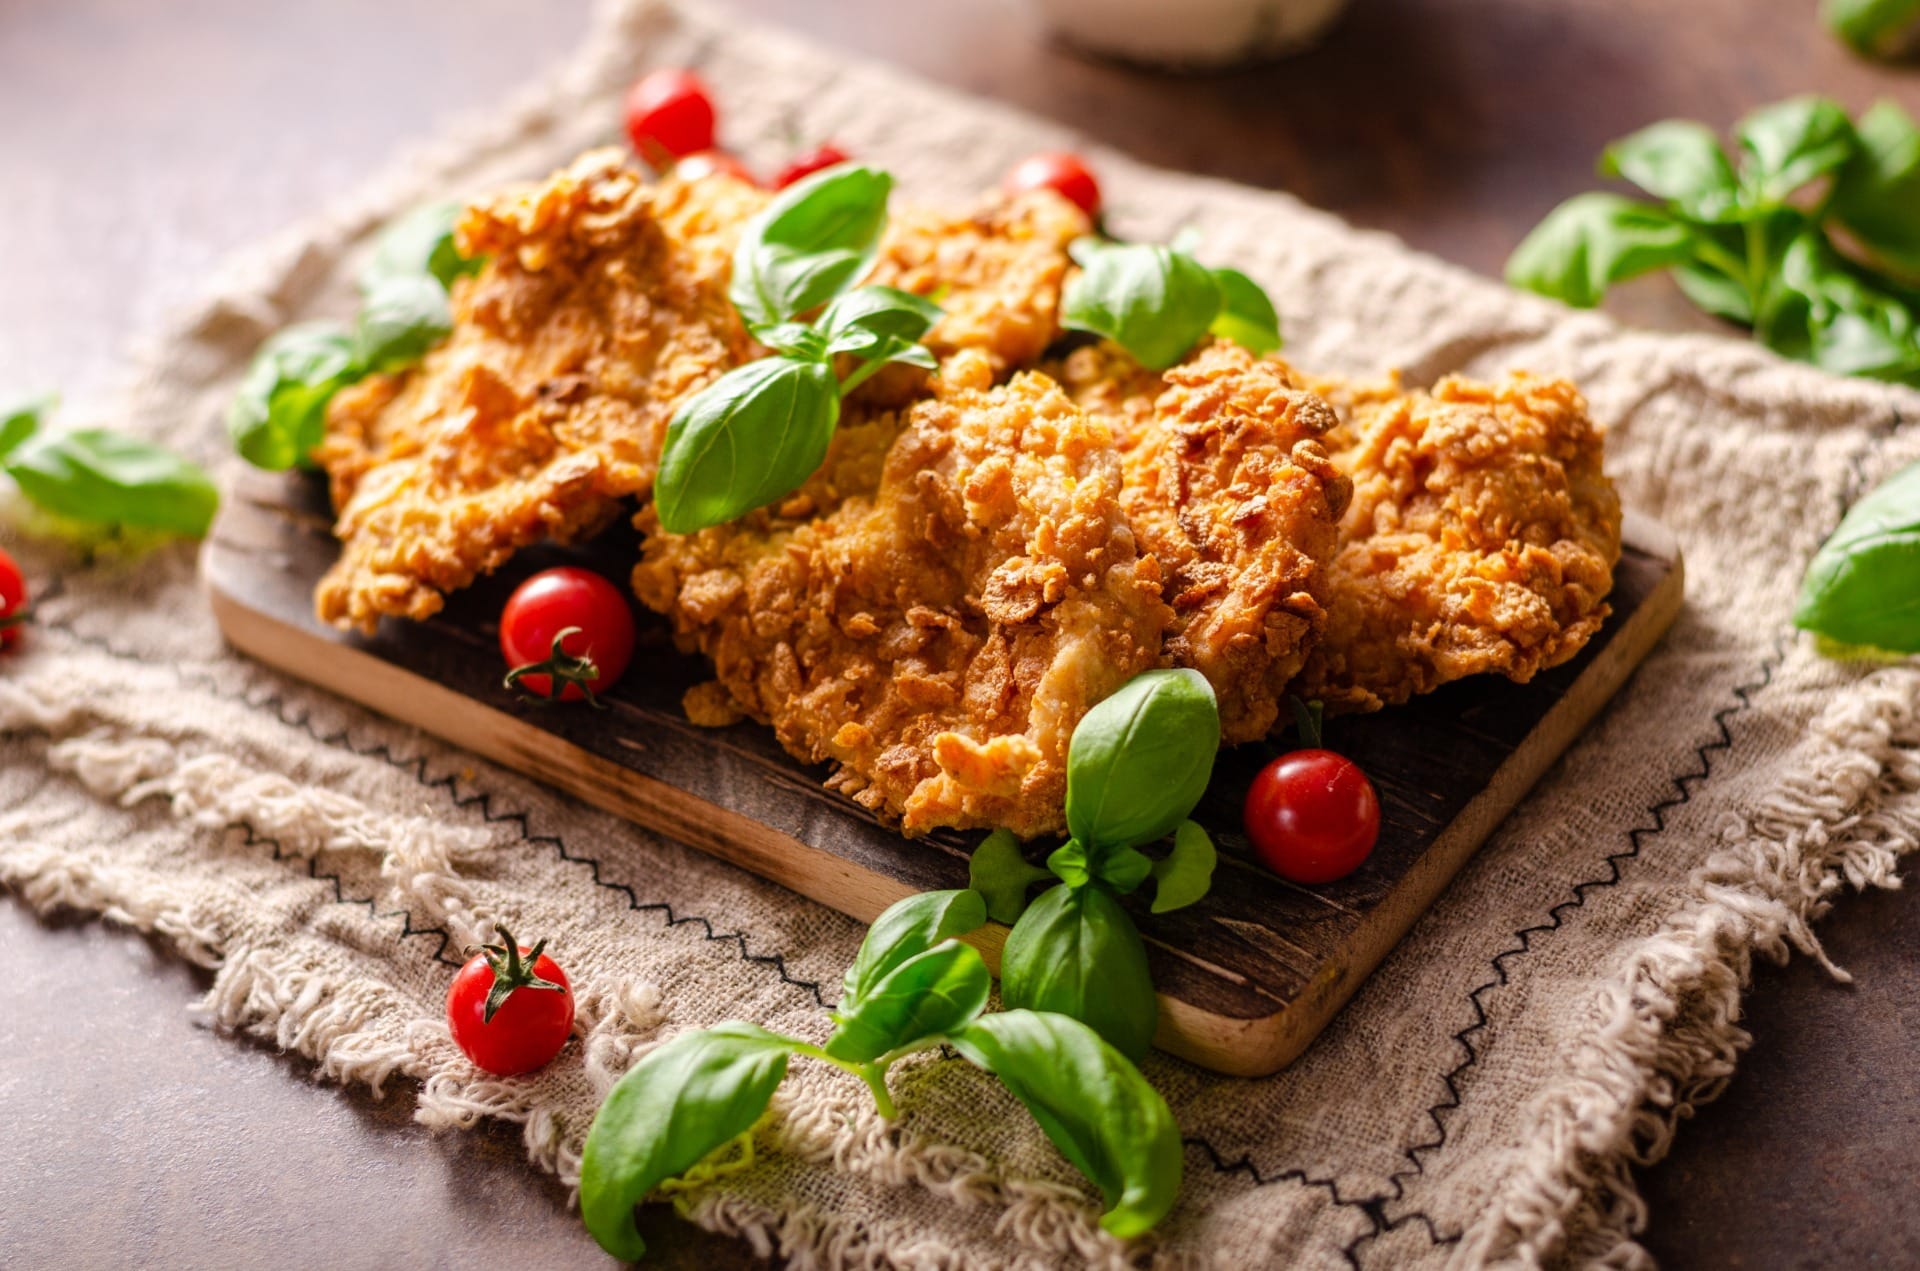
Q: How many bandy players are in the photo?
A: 0